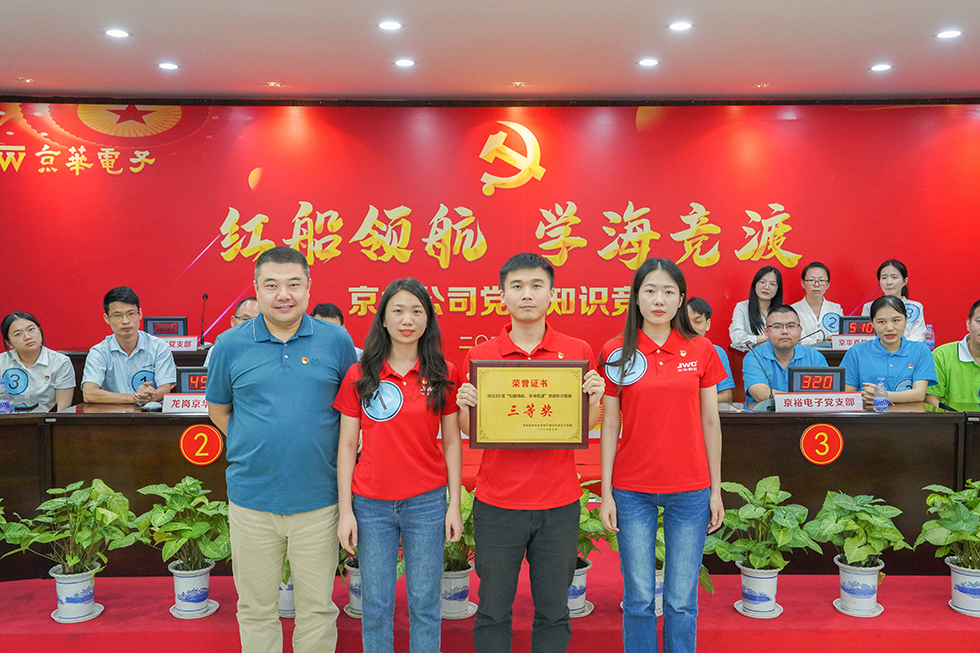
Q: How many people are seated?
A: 11